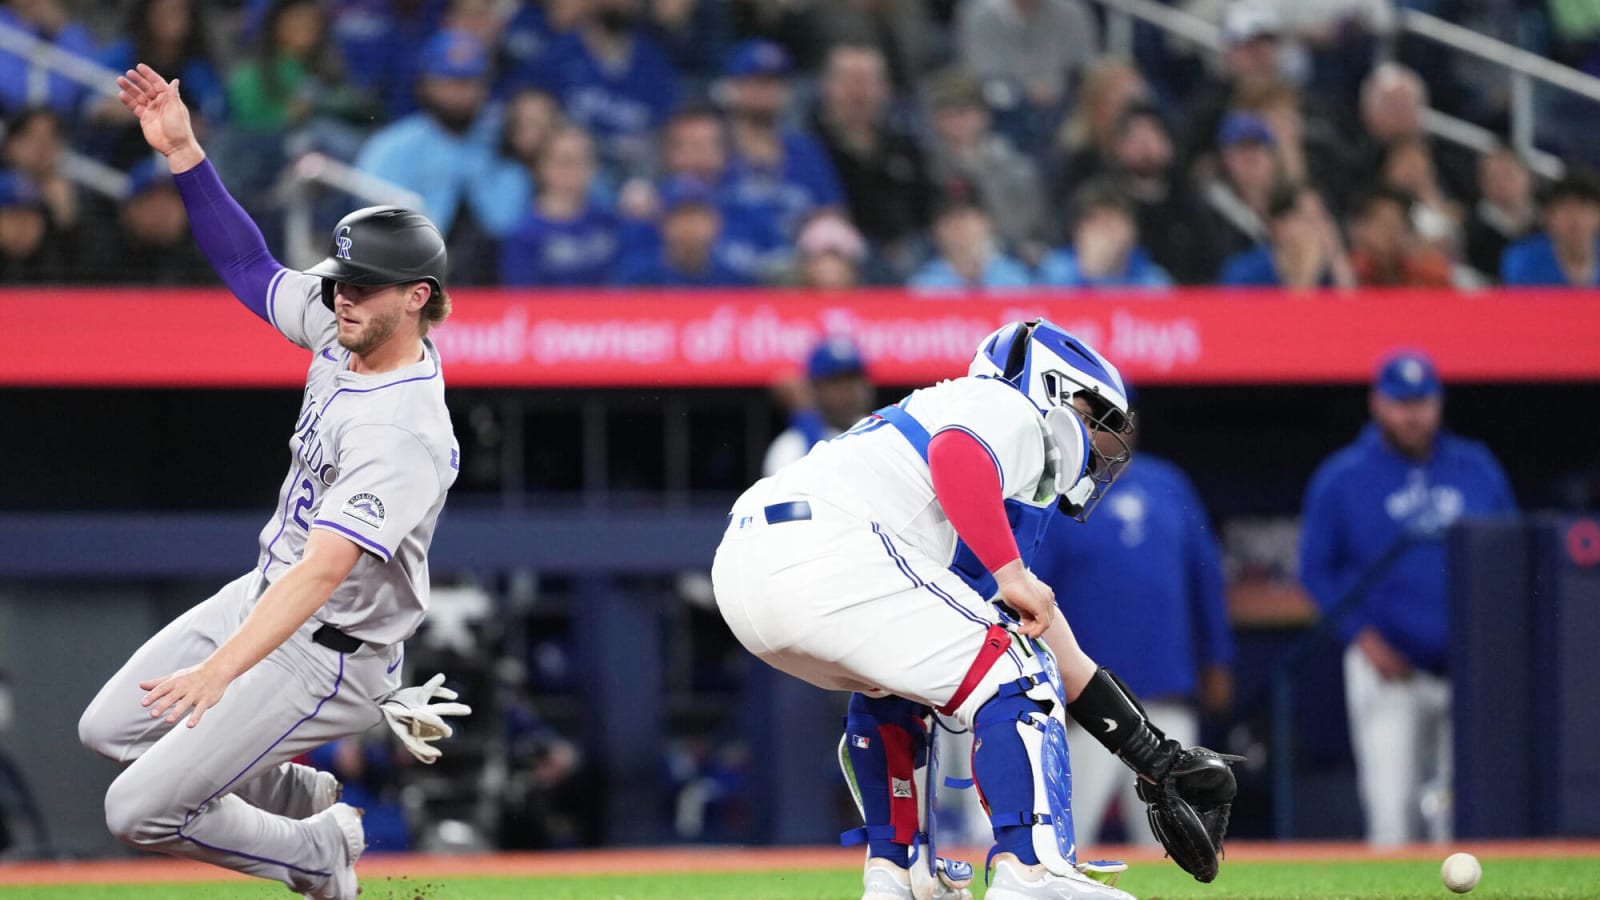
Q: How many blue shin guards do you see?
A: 2